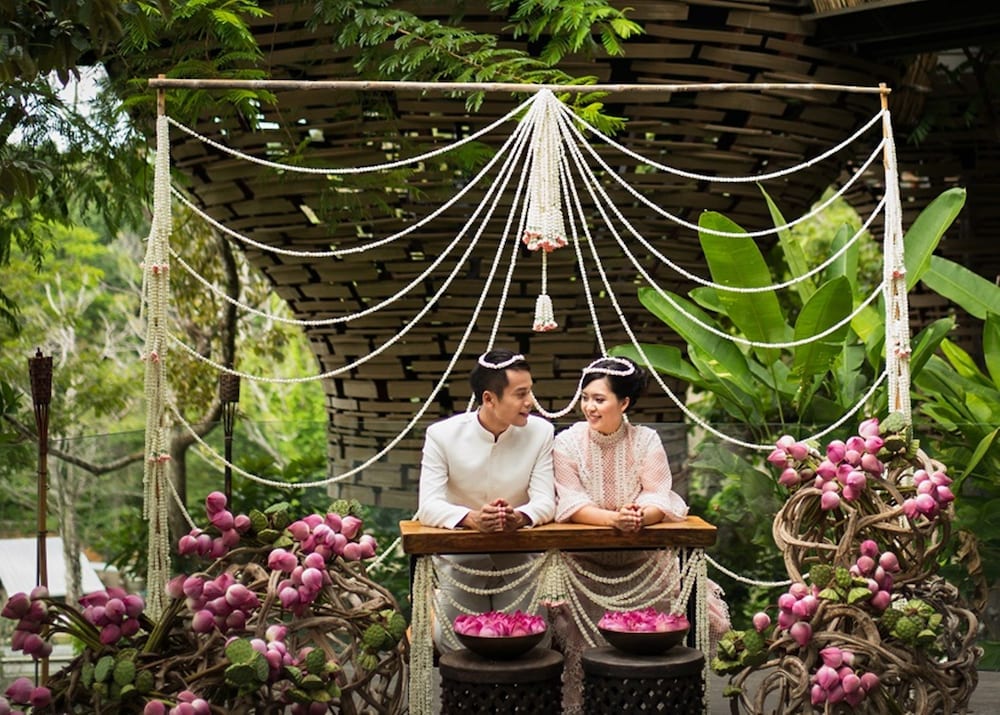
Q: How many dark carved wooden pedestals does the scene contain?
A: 2